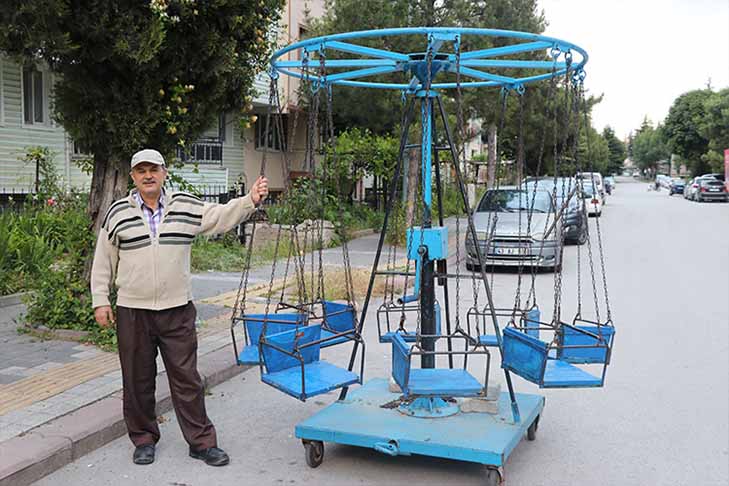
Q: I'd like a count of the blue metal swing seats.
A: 8